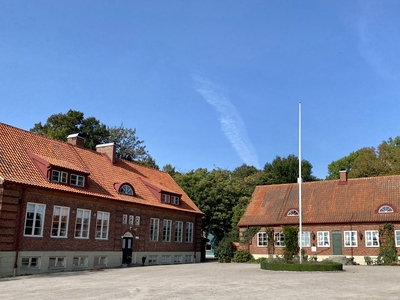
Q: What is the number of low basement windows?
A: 8